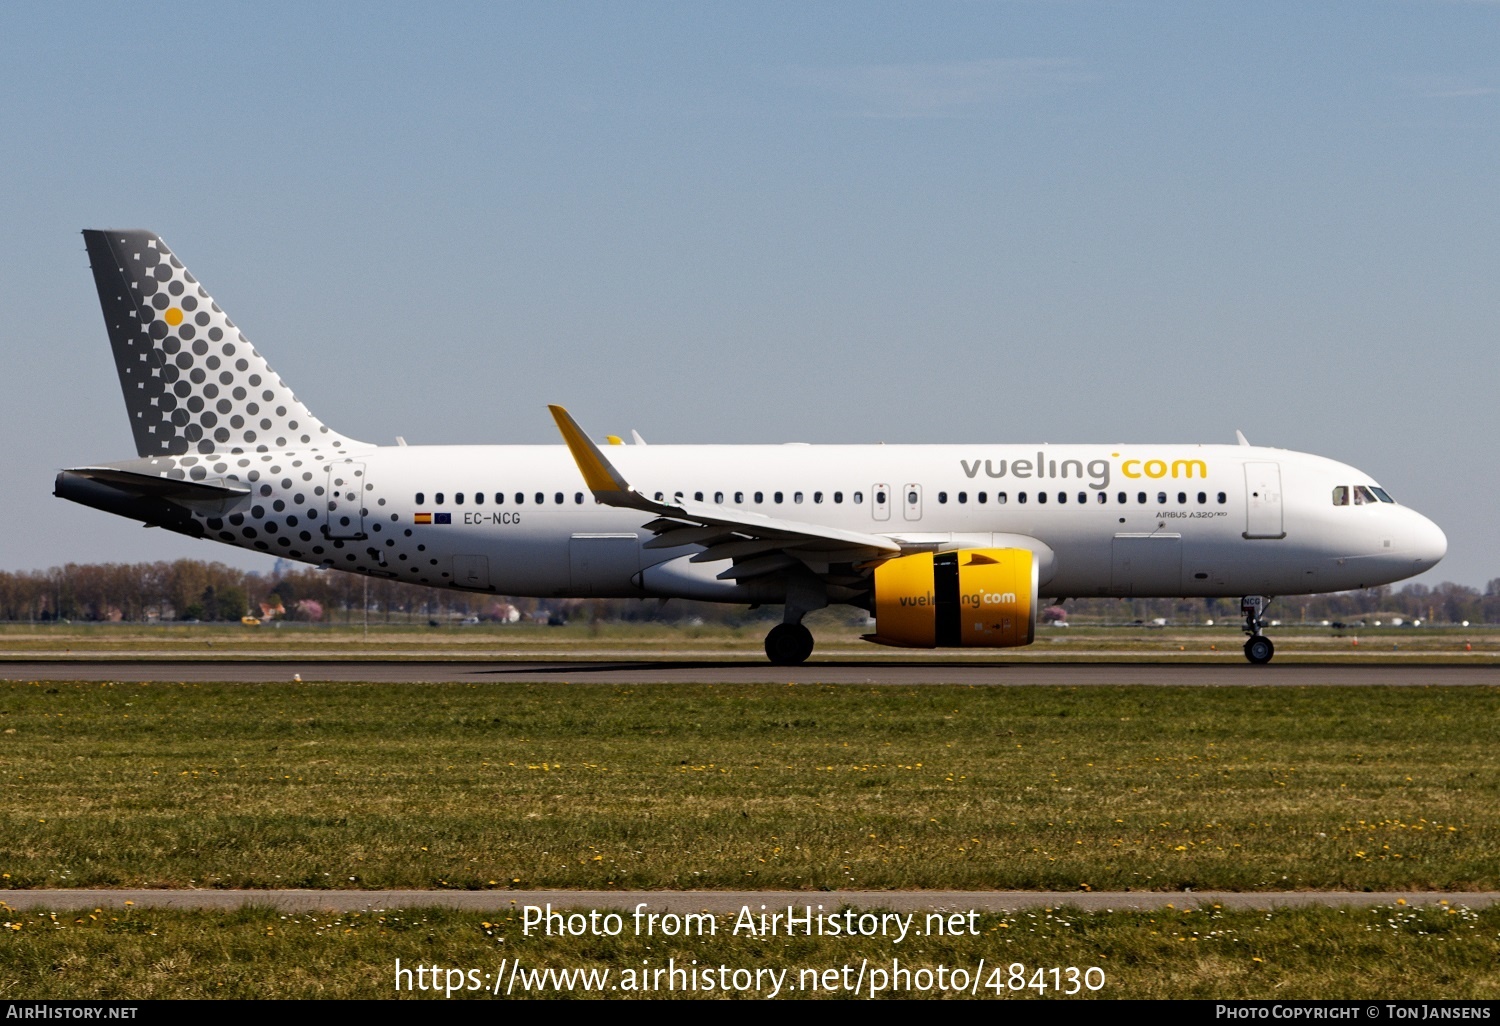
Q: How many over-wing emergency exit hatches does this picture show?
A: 2